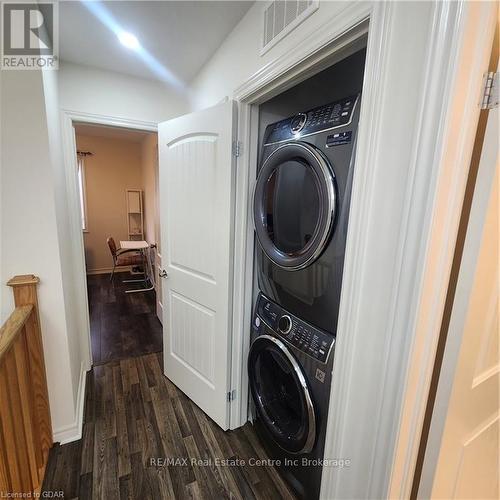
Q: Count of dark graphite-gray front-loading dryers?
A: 1